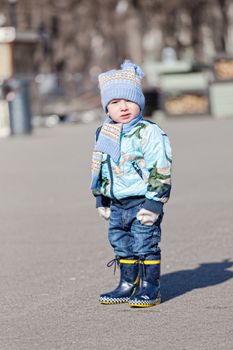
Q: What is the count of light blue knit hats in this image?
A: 1